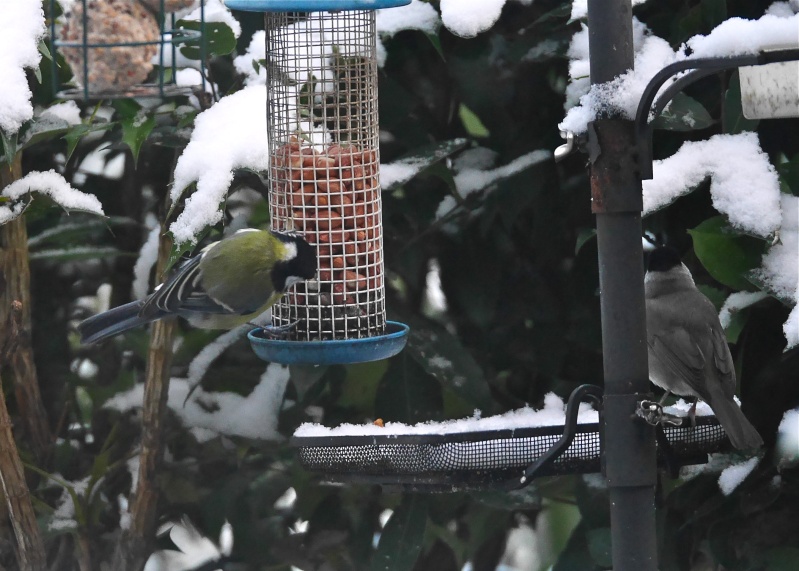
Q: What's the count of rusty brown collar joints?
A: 1